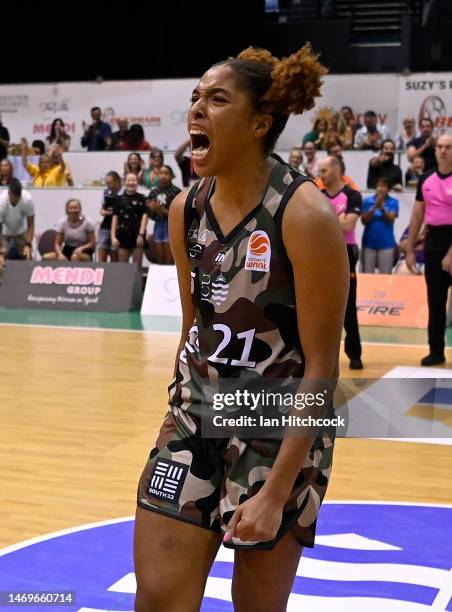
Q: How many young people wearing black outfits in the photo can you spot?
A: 3